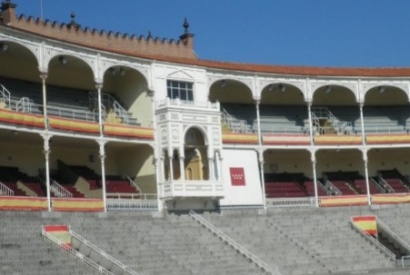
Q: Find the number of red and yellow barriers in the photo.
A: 13